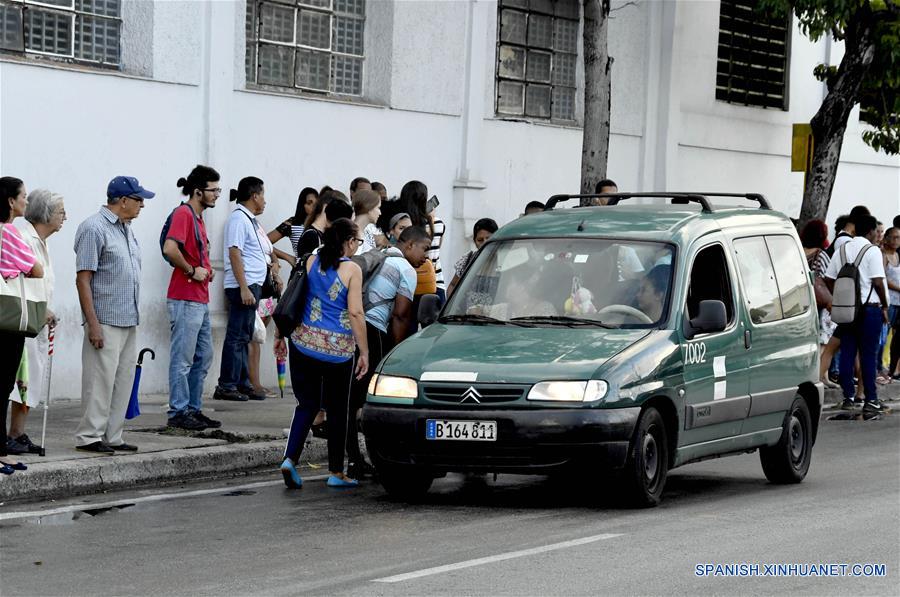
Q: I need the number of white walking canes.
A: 1